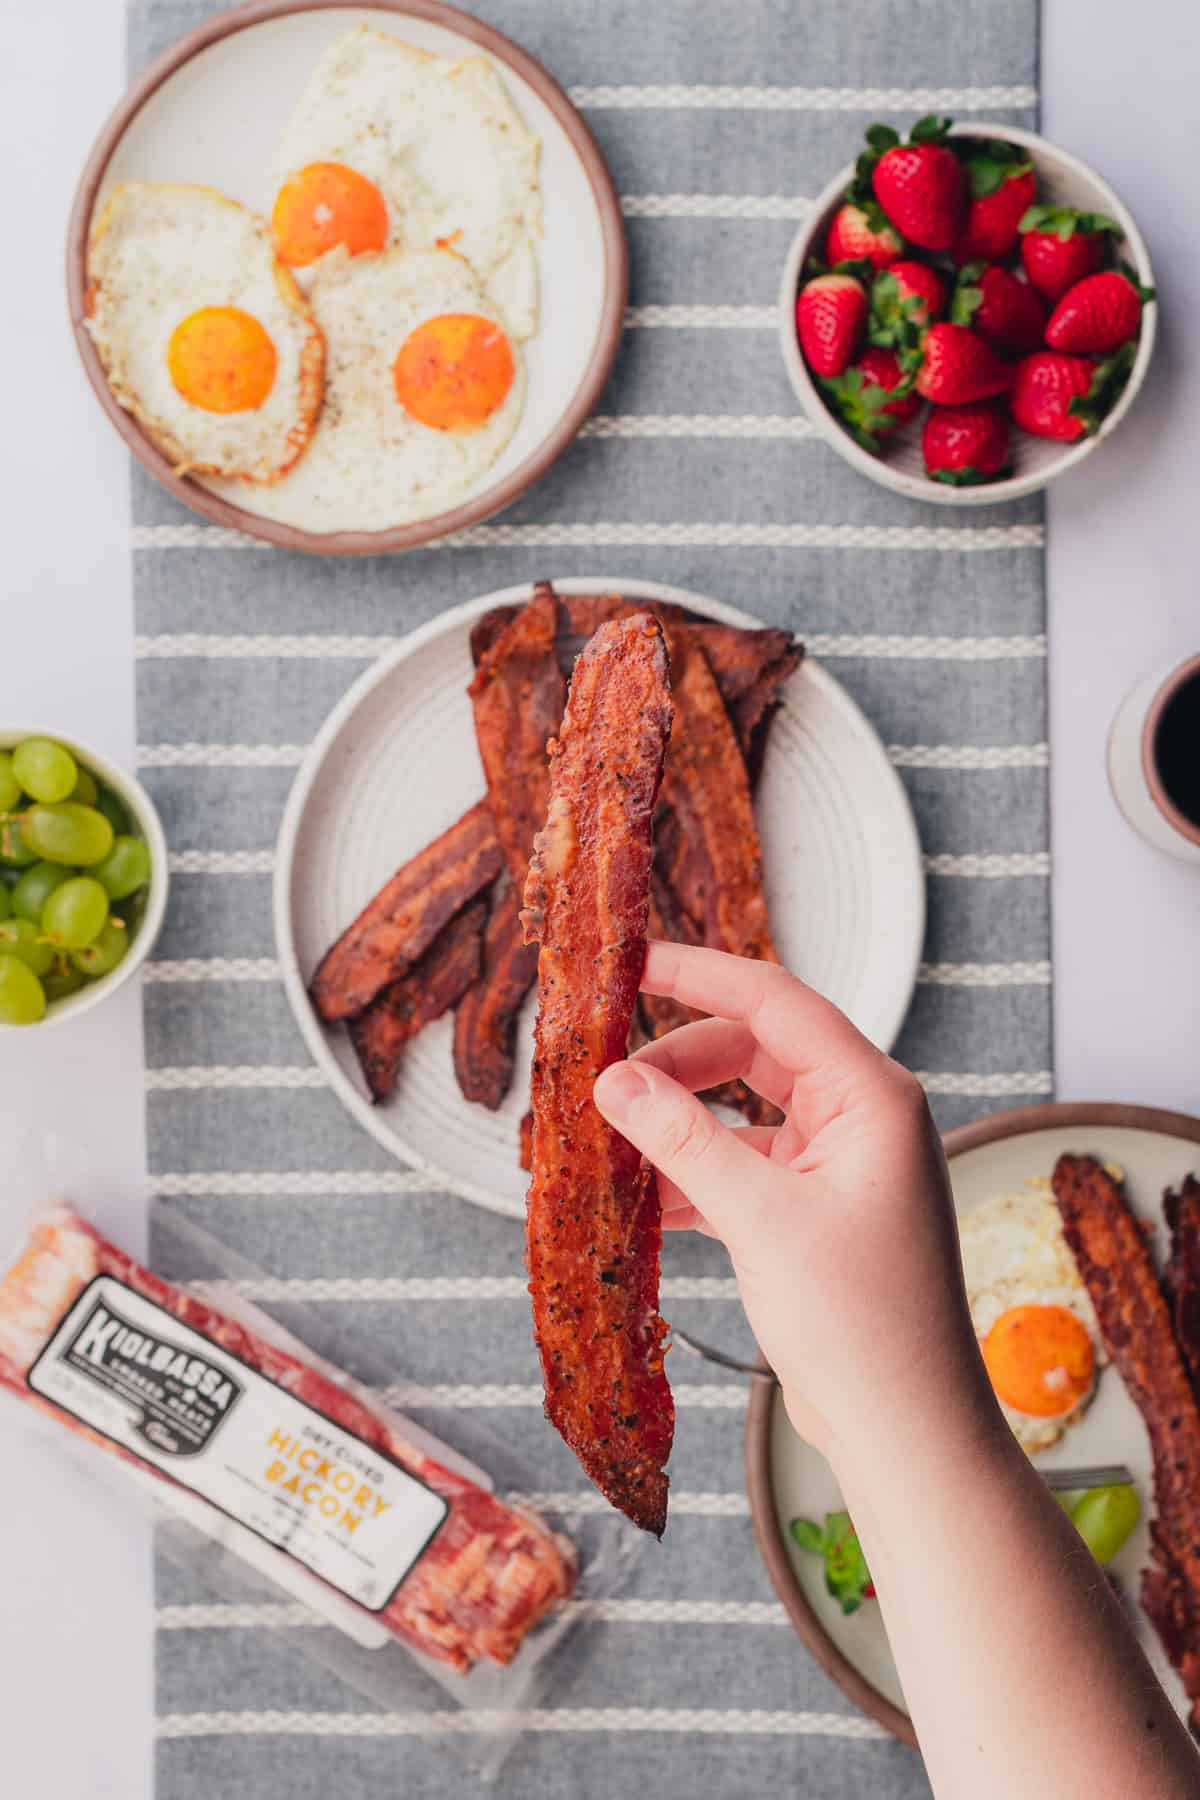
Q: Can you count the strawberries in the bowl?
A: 12